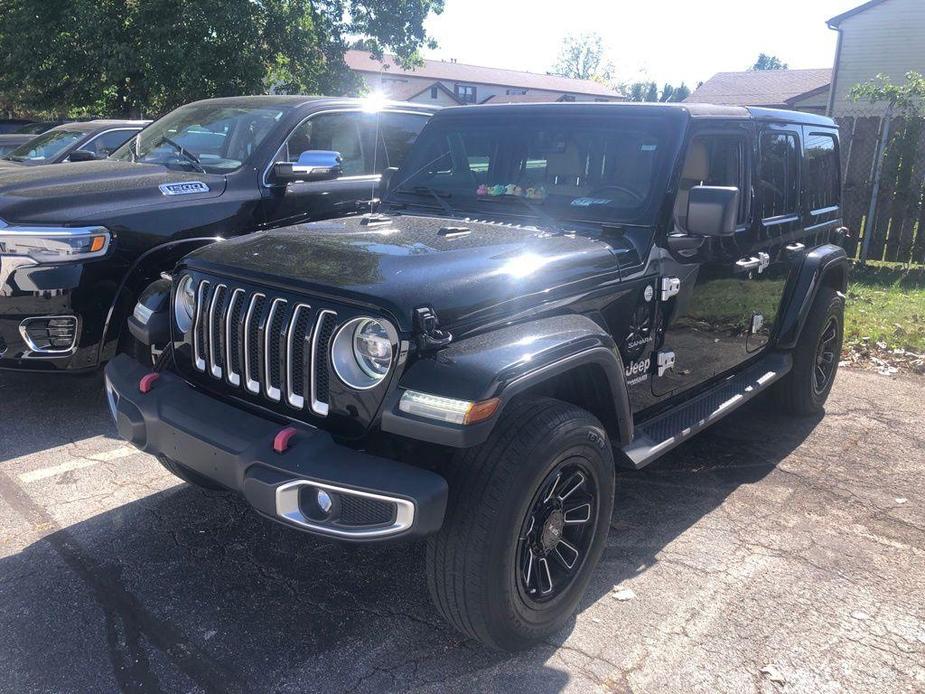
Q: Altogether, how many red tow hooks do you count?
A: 2